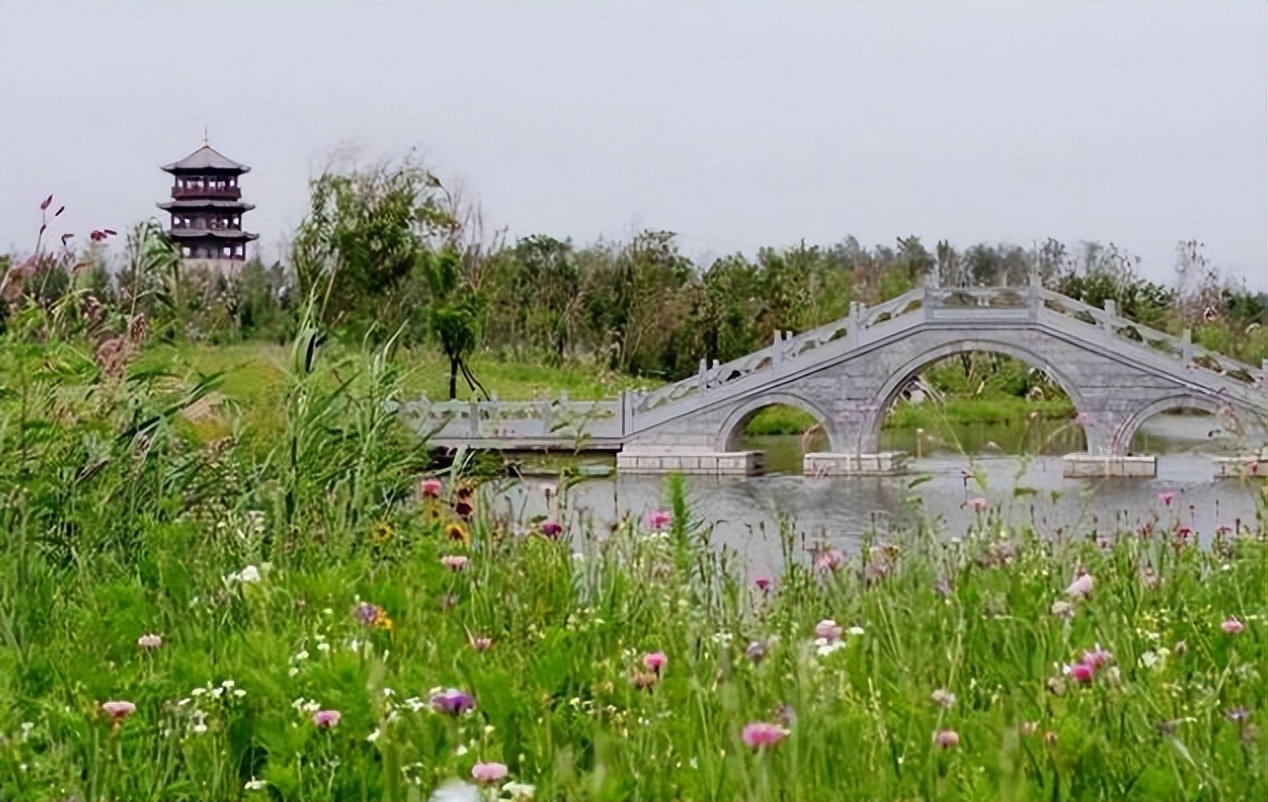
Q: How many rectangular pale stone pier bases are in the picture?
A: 4